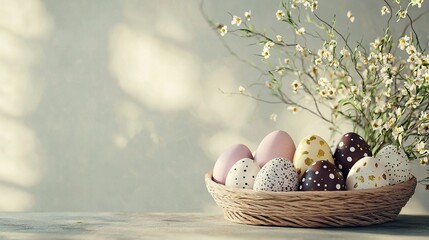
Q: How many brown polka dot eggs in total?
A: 2